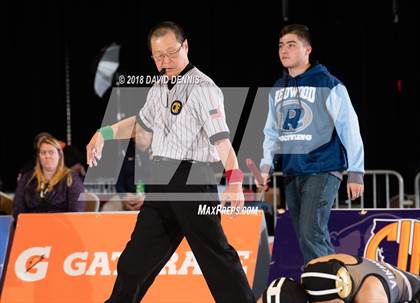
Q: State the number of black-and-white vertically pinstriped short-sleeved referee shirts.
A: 1